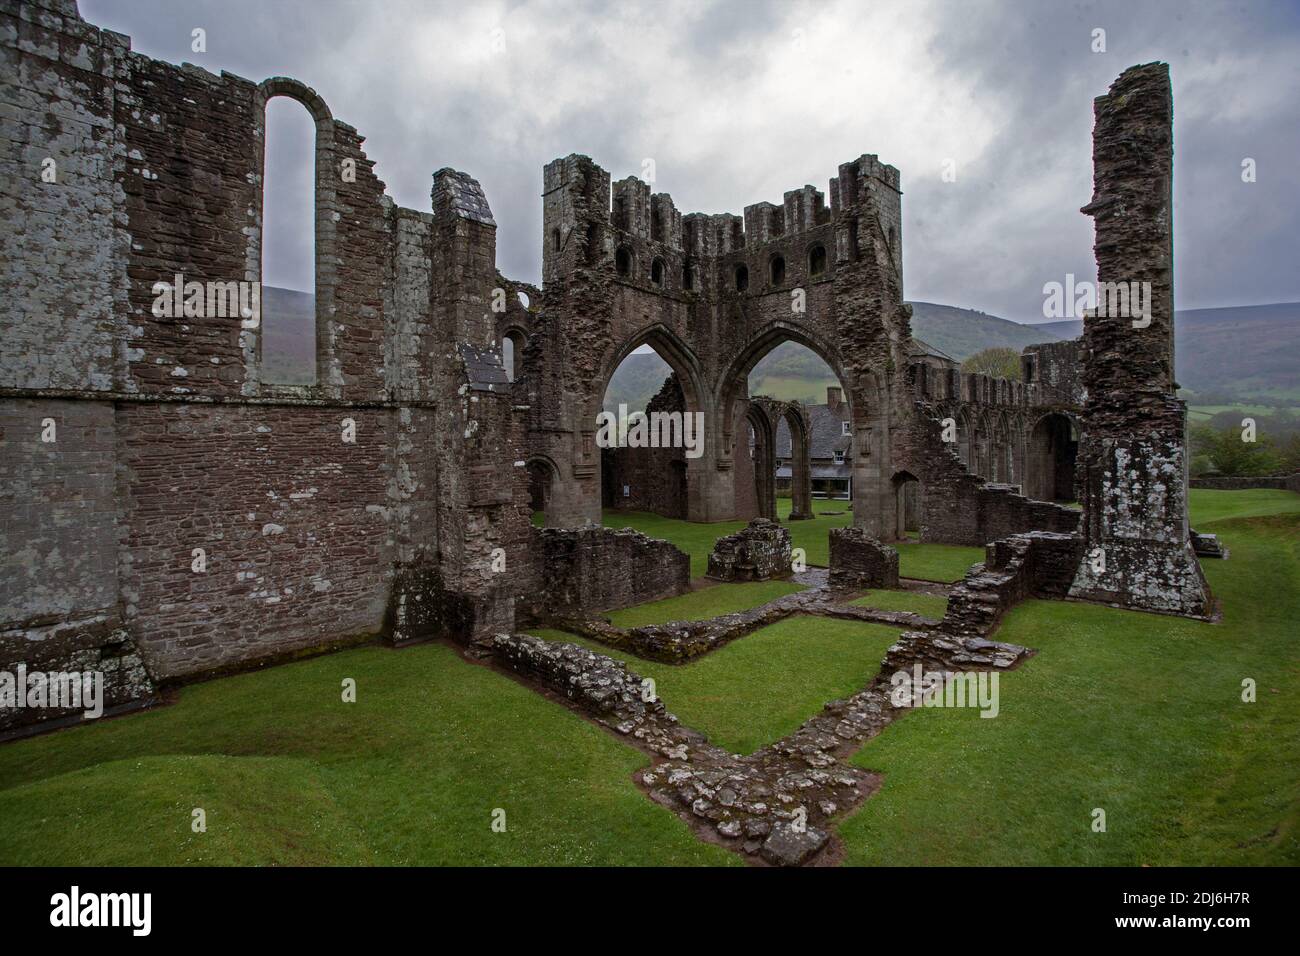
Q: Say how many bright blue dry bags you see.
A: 0